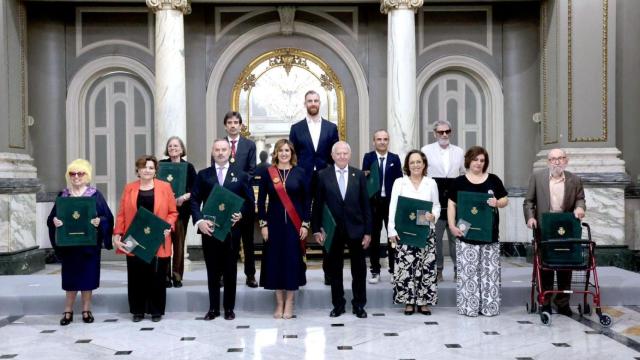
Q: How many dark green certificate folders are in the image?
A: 9